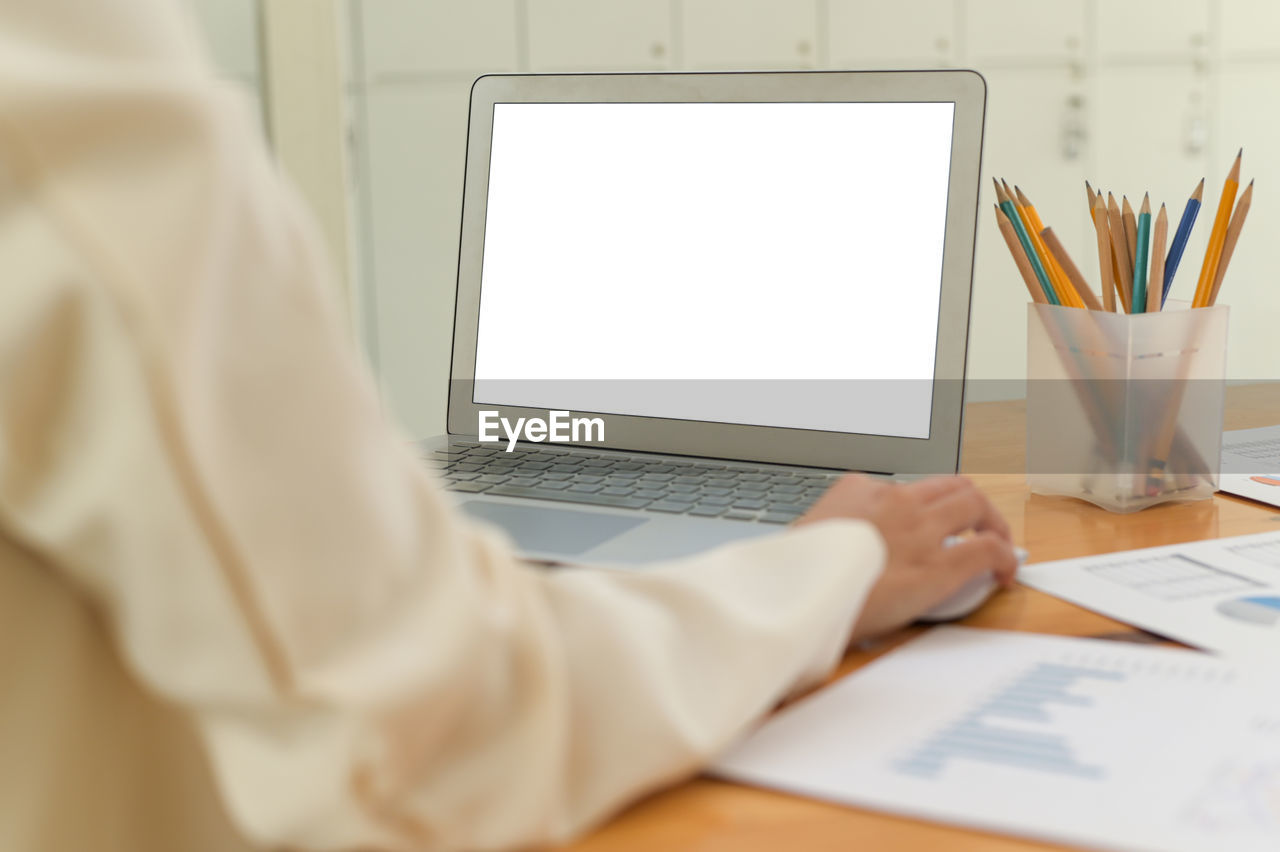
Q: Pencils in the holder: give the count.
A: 14